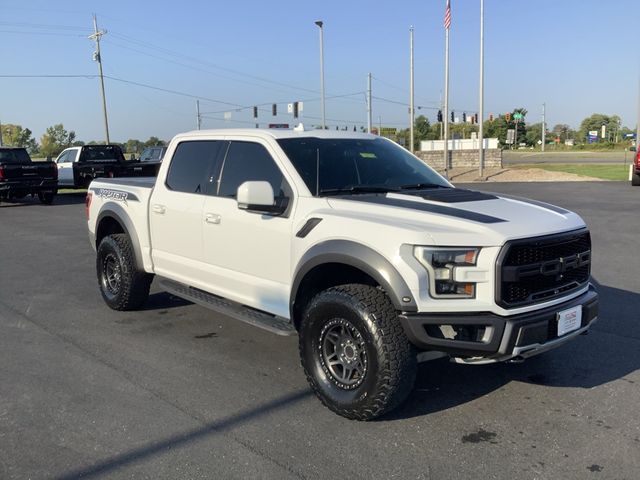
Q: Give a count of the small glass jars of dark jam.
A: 0